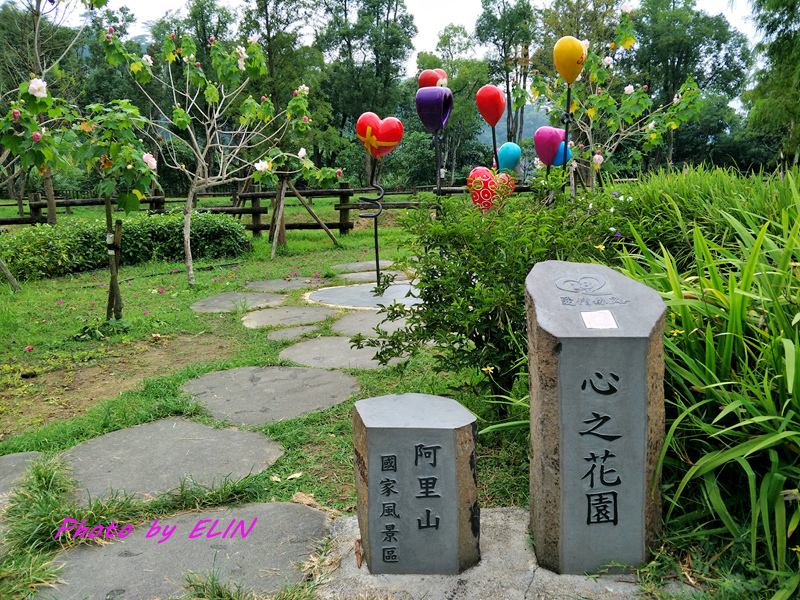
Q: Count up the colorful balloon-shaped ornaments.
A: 9